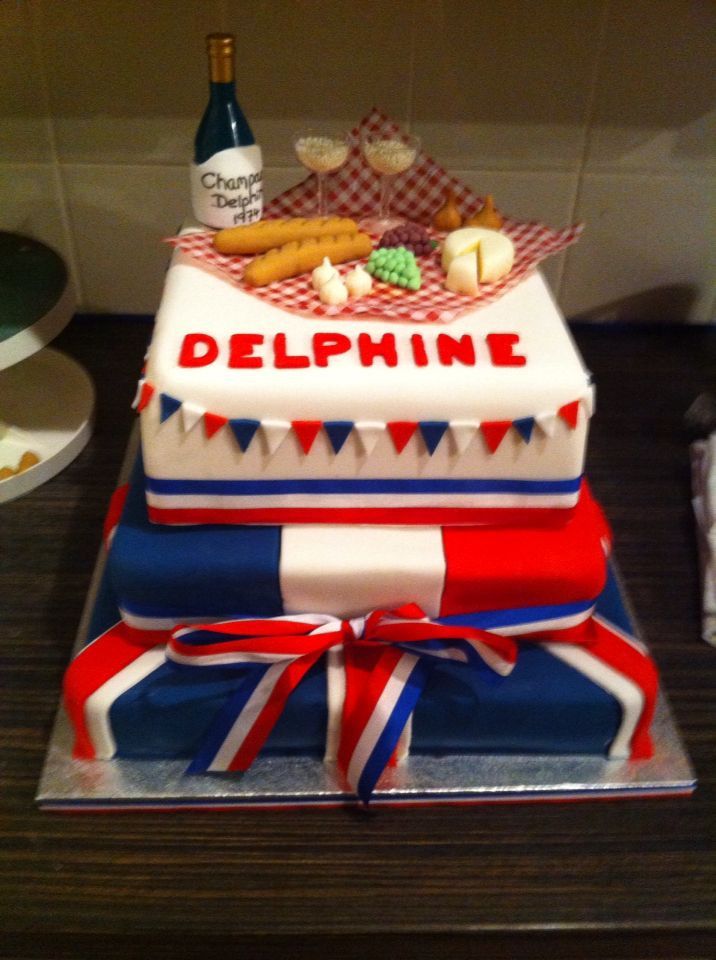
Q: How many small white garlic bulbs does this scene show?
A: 3